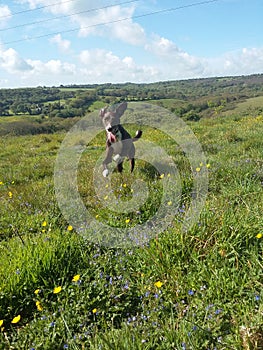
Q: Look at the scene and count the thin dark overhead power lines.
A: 3